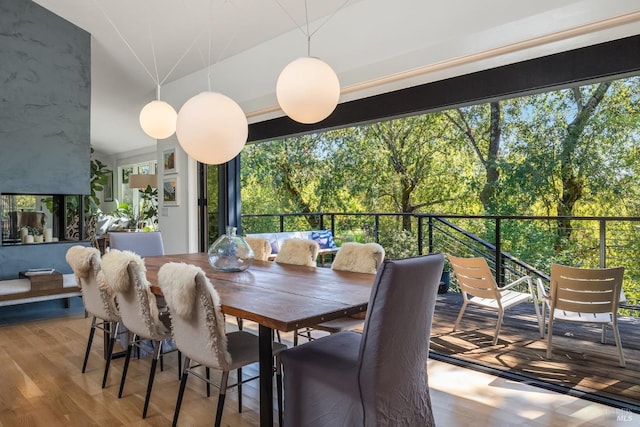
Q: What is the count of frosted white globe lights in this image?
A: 3